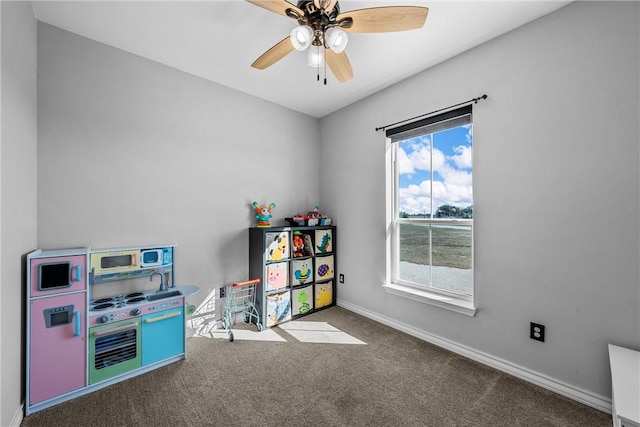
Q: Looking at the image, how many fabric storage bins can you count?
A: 8